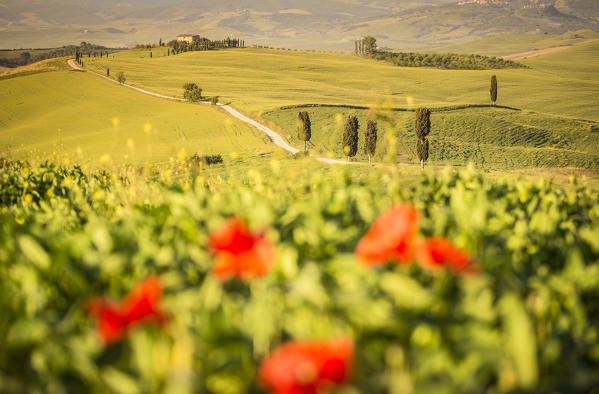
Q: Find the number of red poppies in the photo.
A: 5